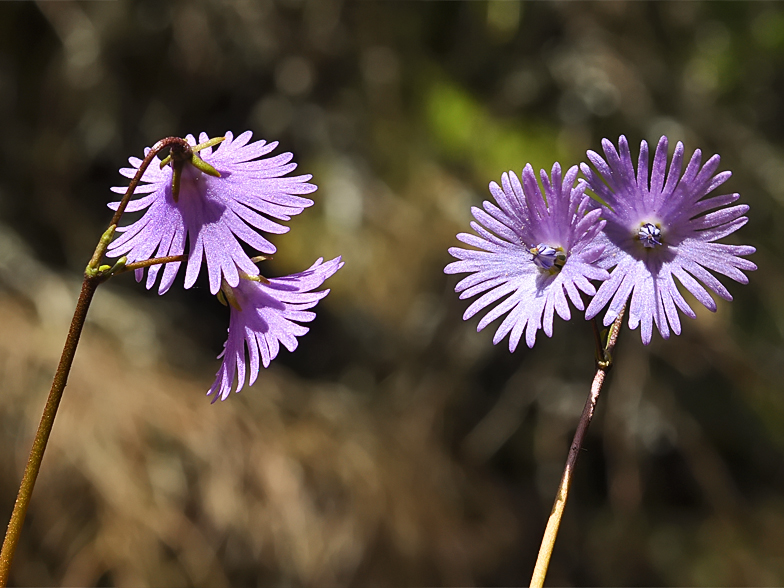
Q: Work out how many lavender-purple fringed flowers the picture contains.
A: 4